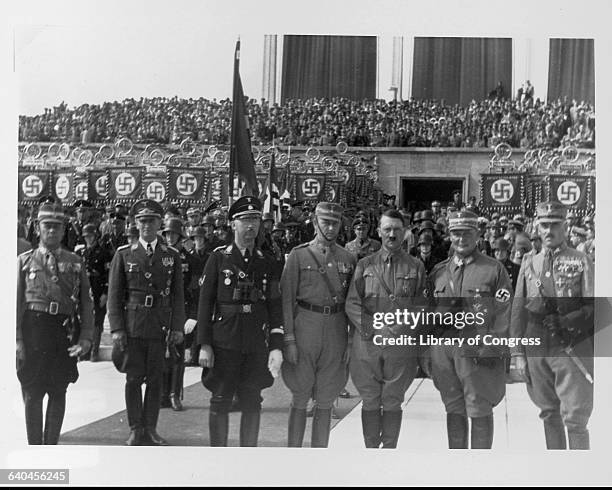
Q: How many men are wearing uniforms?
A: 7